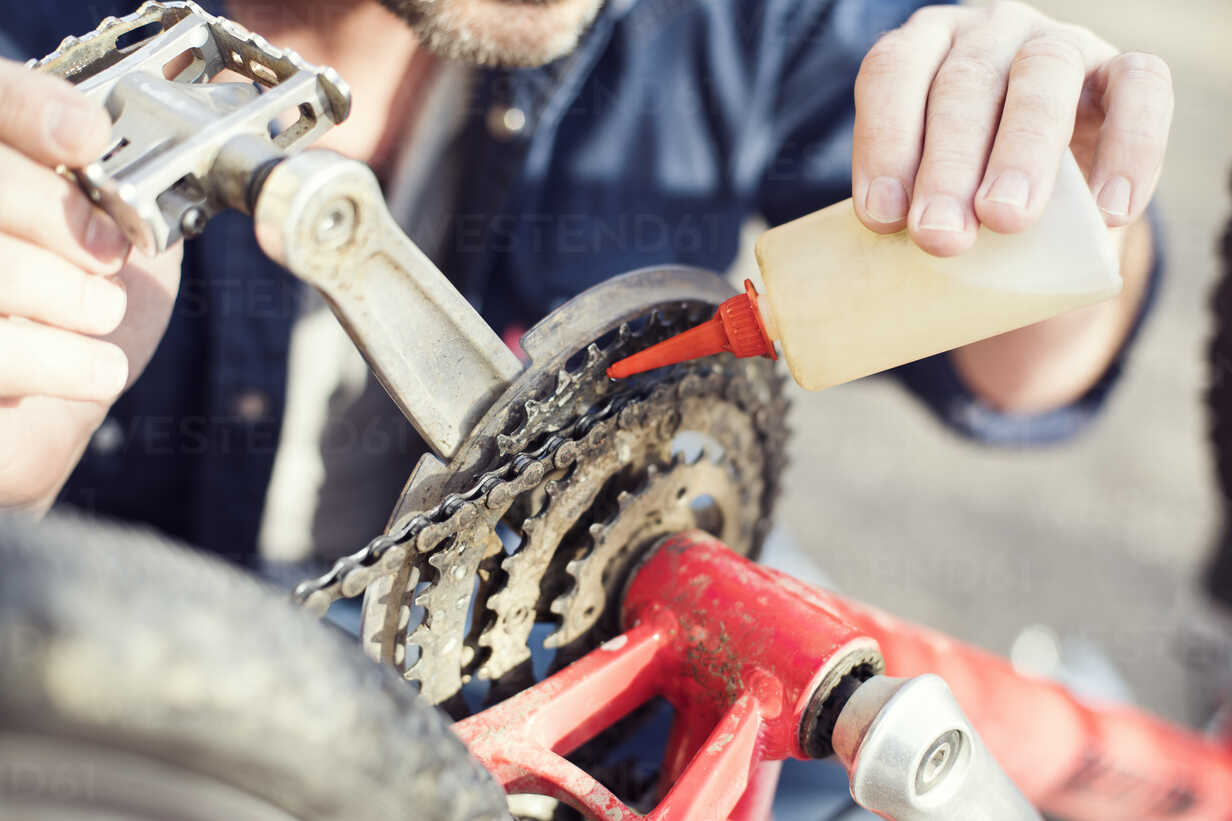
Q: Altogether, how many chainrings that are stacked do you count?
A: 3